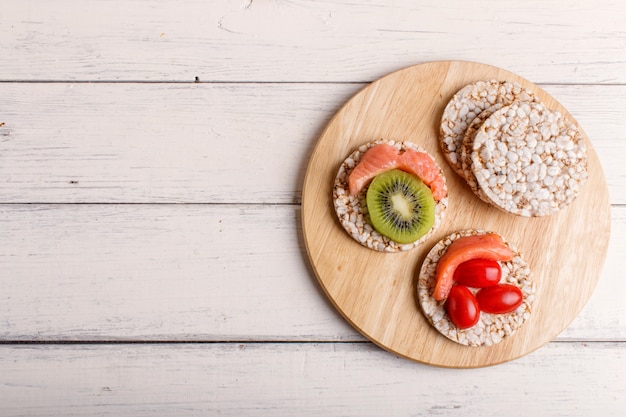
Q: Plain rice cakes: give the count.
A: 3